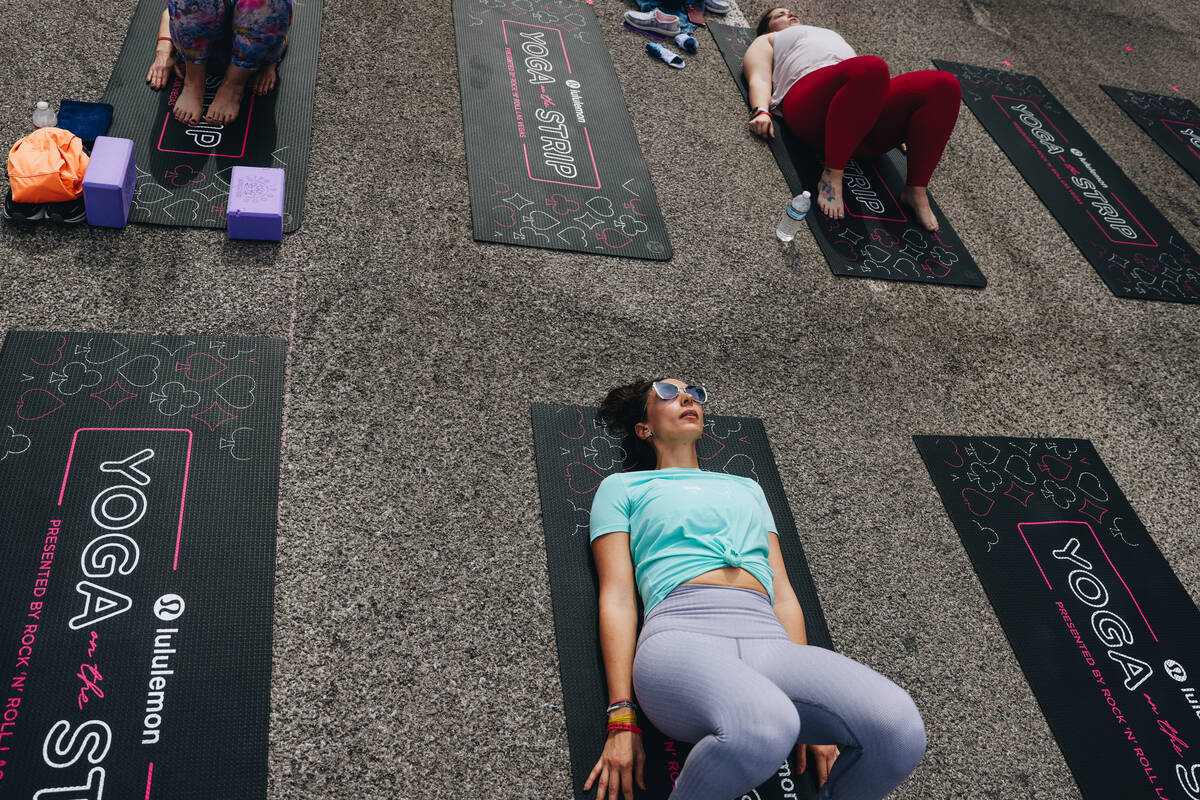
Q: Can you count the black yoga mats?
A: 8